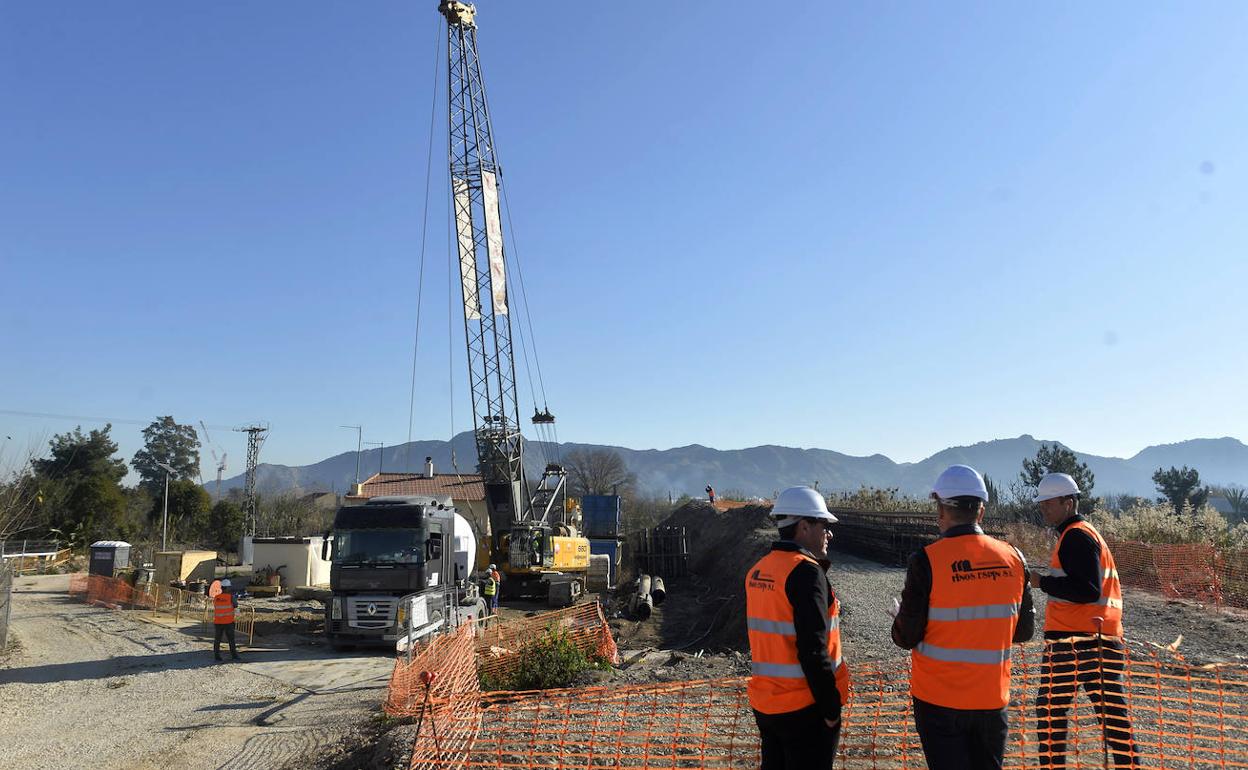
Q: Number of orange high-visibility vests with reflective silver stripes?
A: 4